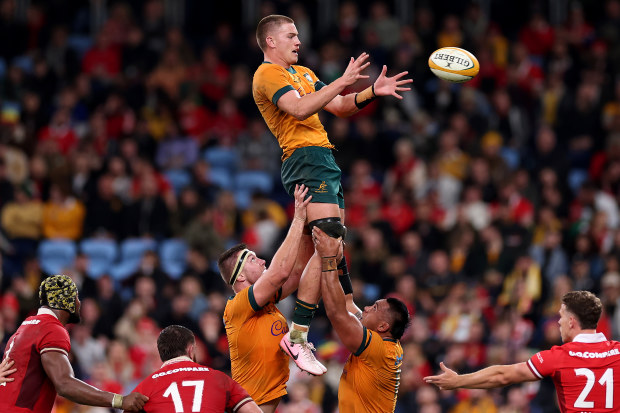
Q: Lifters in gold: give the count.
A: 2